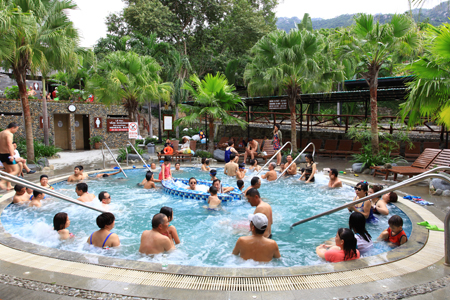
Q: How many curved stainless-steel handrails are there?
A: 8